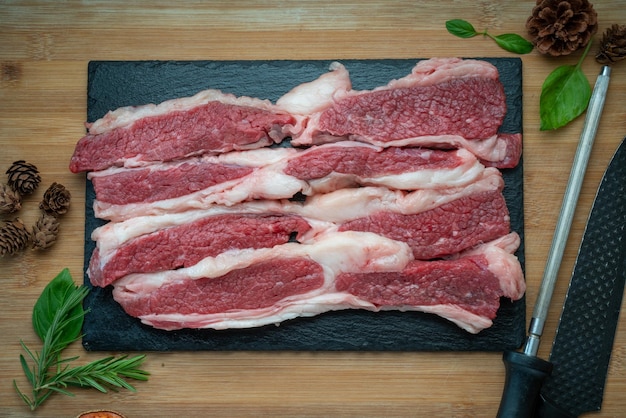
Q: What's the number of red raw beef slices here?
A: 4